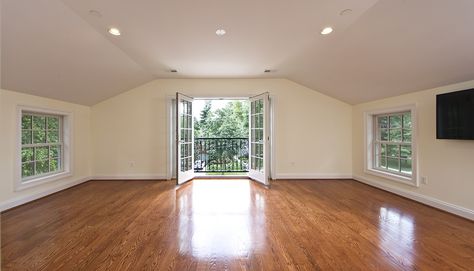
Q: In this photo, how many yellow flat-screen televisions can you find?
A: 0